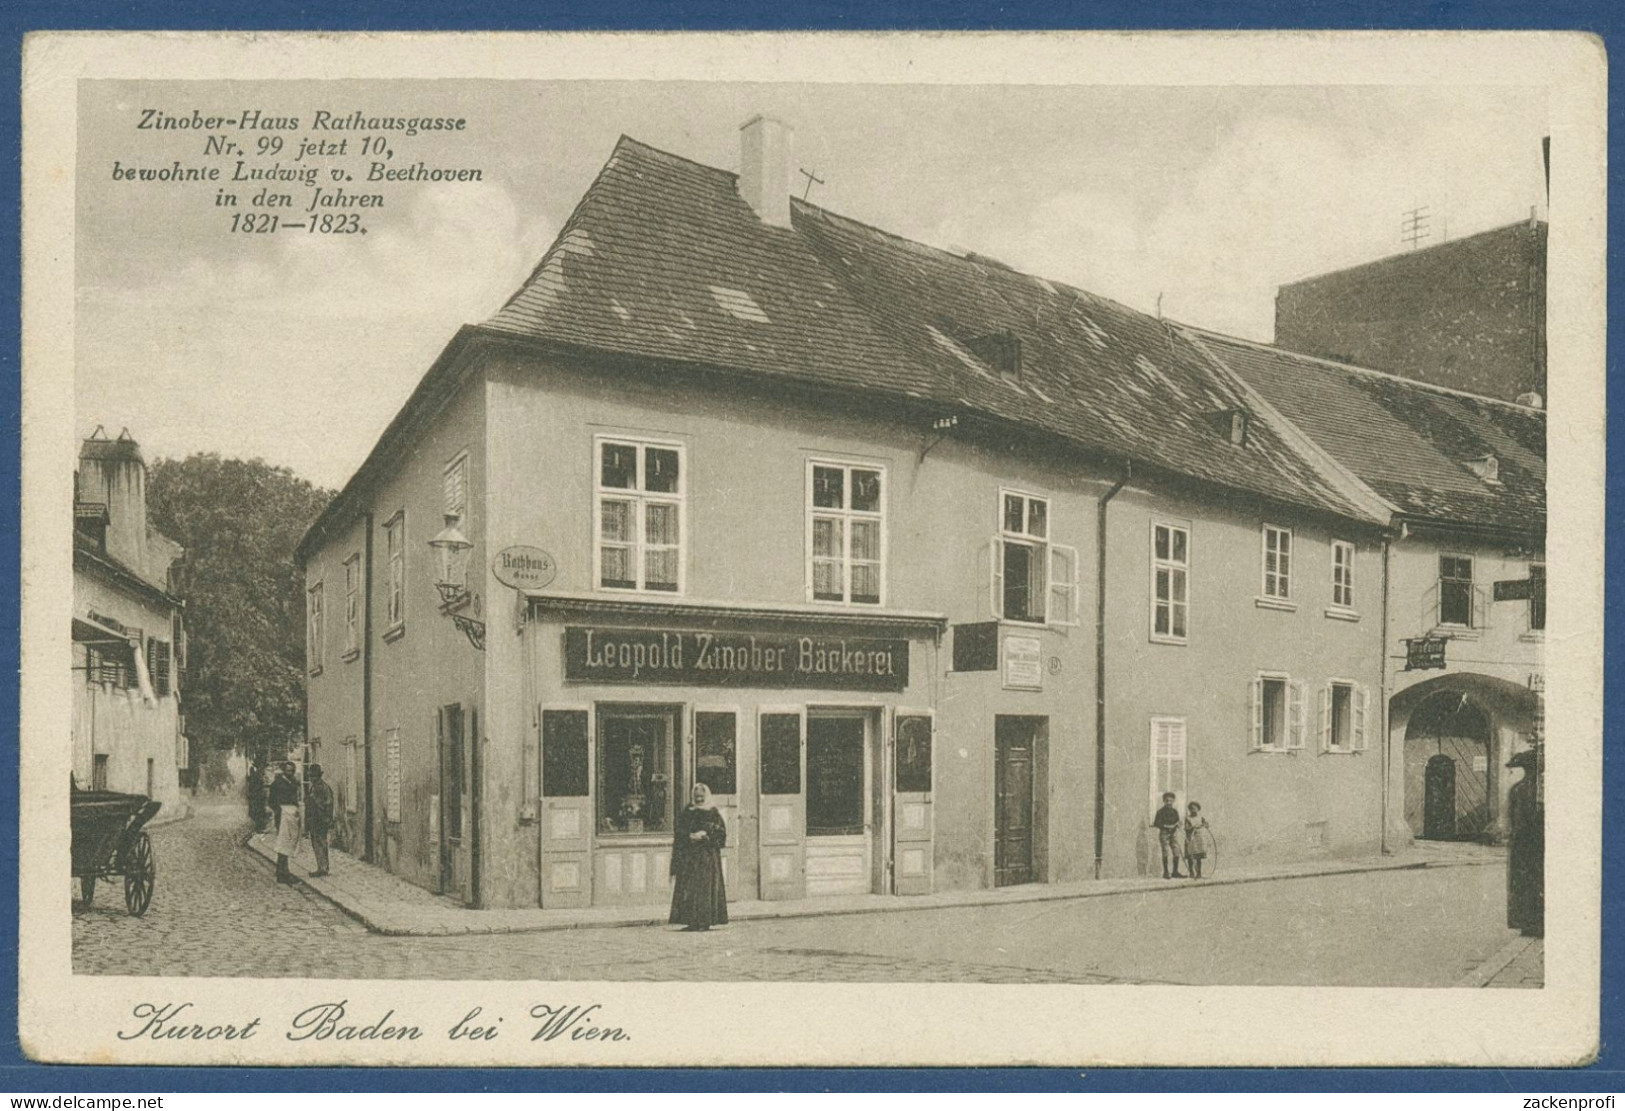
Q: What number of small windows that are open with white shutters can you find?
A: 2